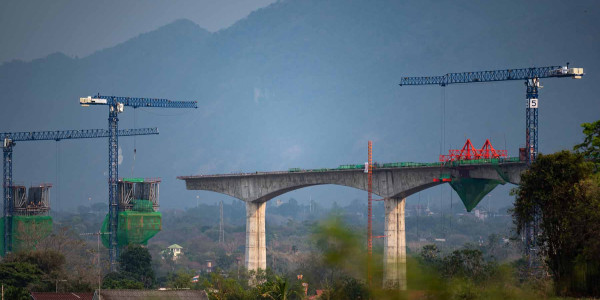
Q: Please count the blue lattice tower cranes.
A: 3